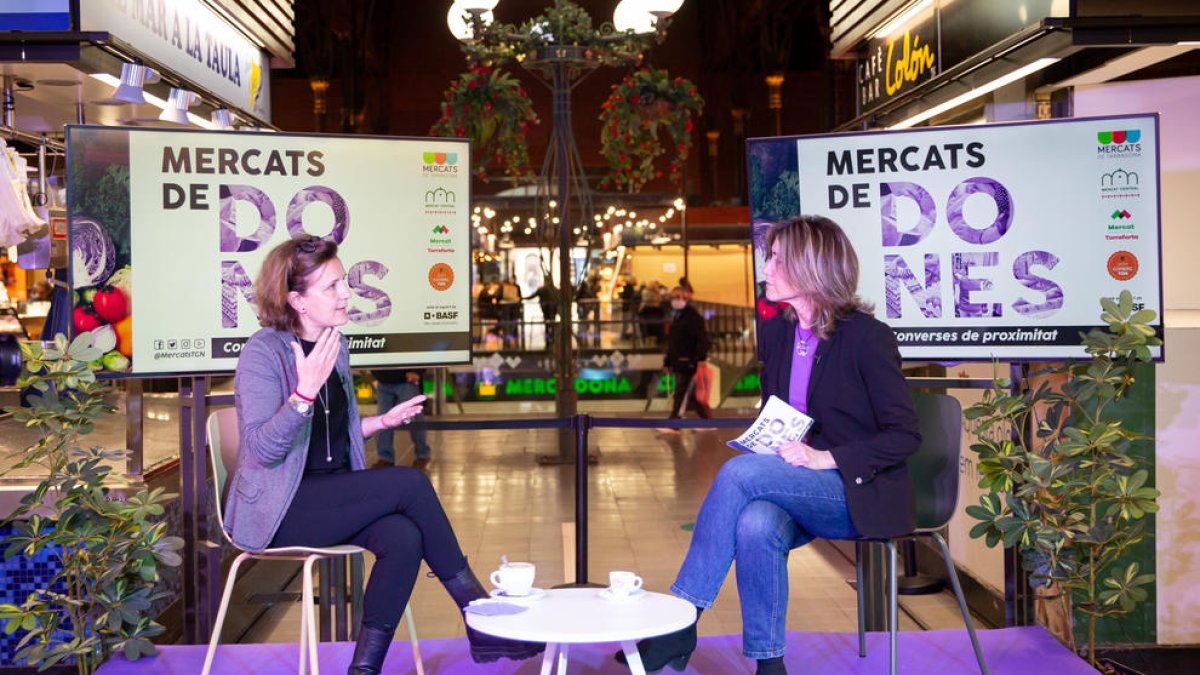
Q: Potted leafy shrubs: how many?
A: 2